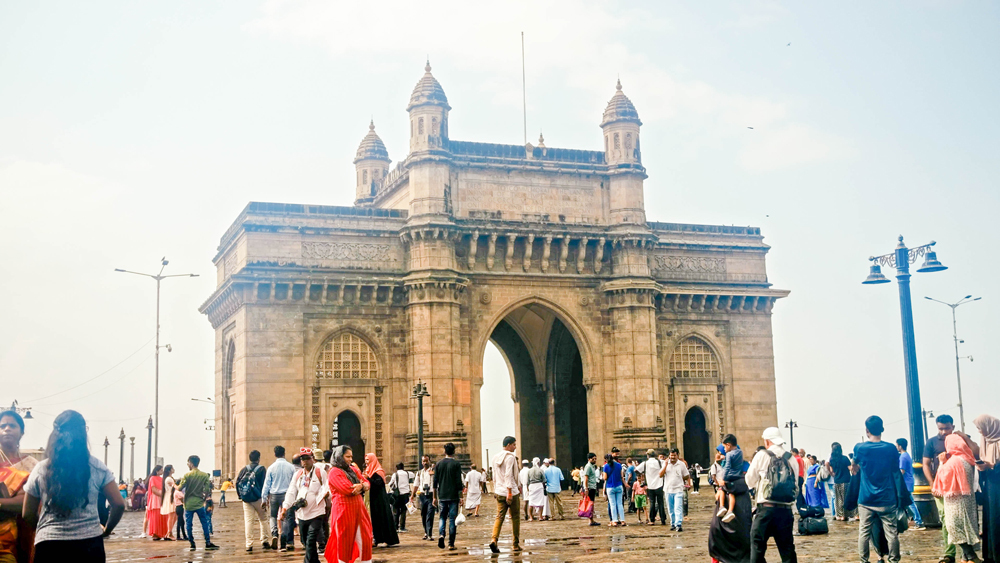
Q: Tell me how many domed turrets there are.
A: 3